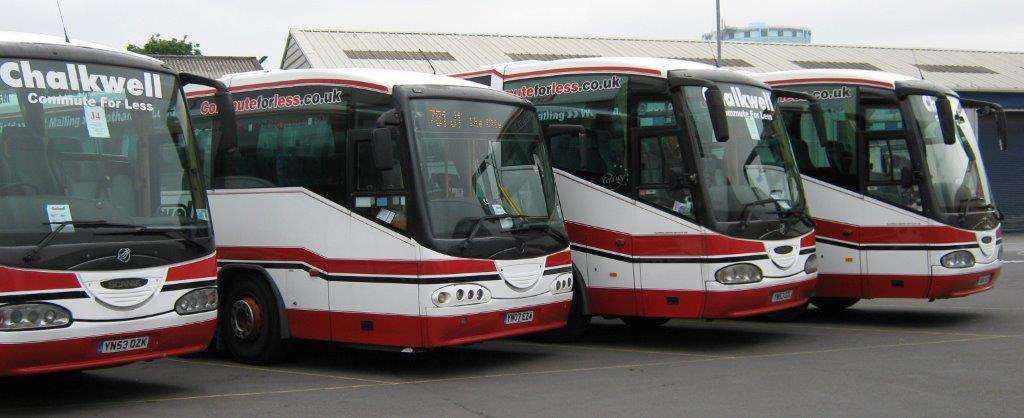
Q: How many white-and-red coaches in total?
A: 4